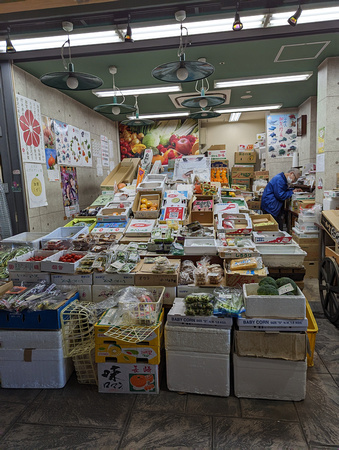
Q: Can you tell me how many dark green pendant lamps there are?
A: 6